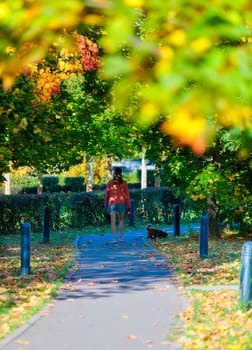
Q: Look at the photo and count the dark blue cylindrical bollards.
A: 6